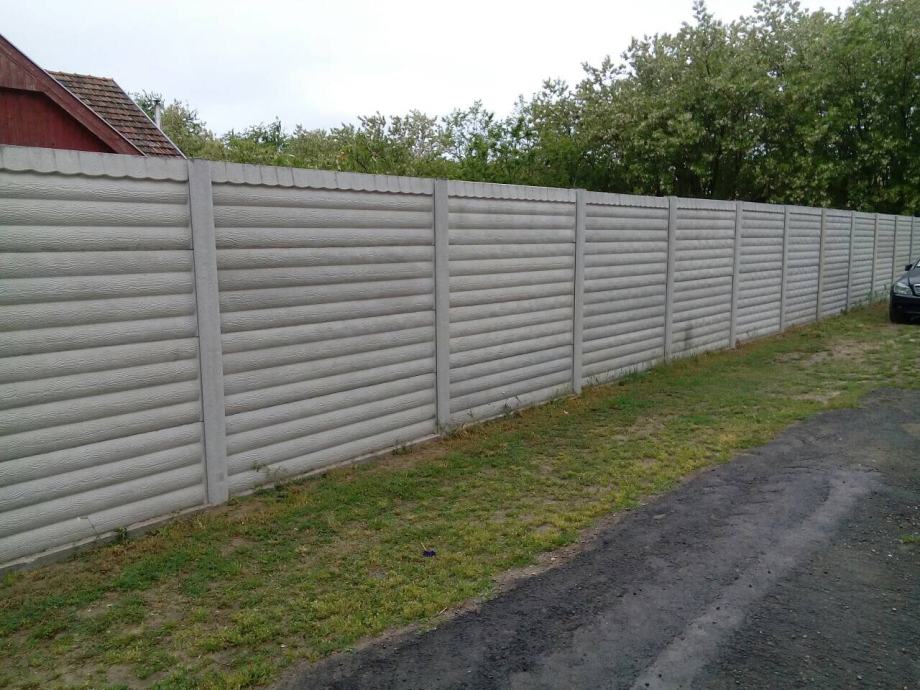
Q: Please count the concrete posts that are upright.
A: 11